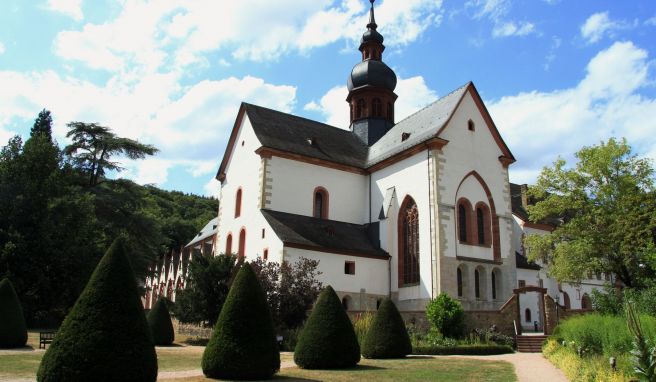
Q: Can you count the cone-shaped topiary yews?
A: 6